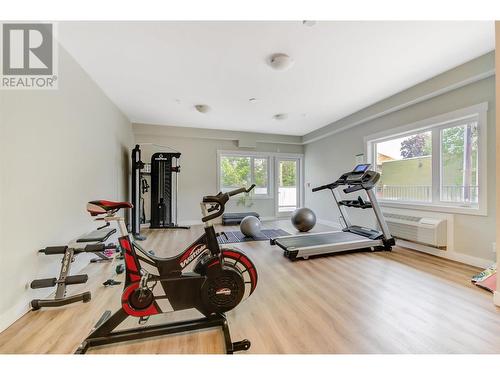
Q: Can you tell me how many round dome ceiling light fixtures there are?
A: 3